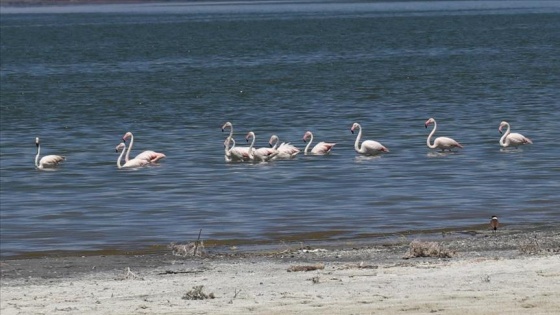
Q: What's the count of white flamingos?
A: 11